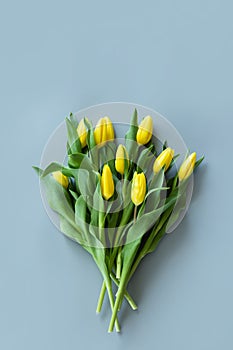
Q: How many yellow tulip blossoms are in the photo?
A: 9